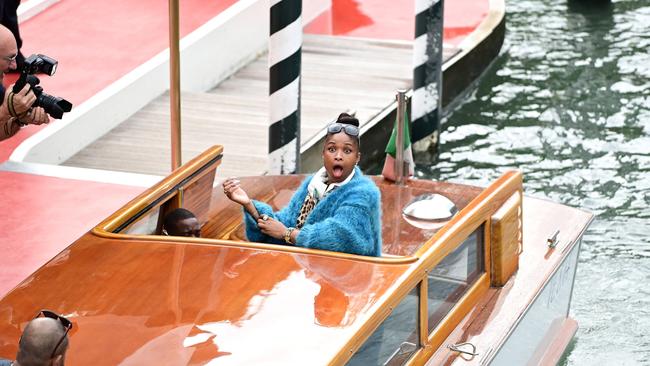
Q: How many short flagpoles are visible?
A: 1